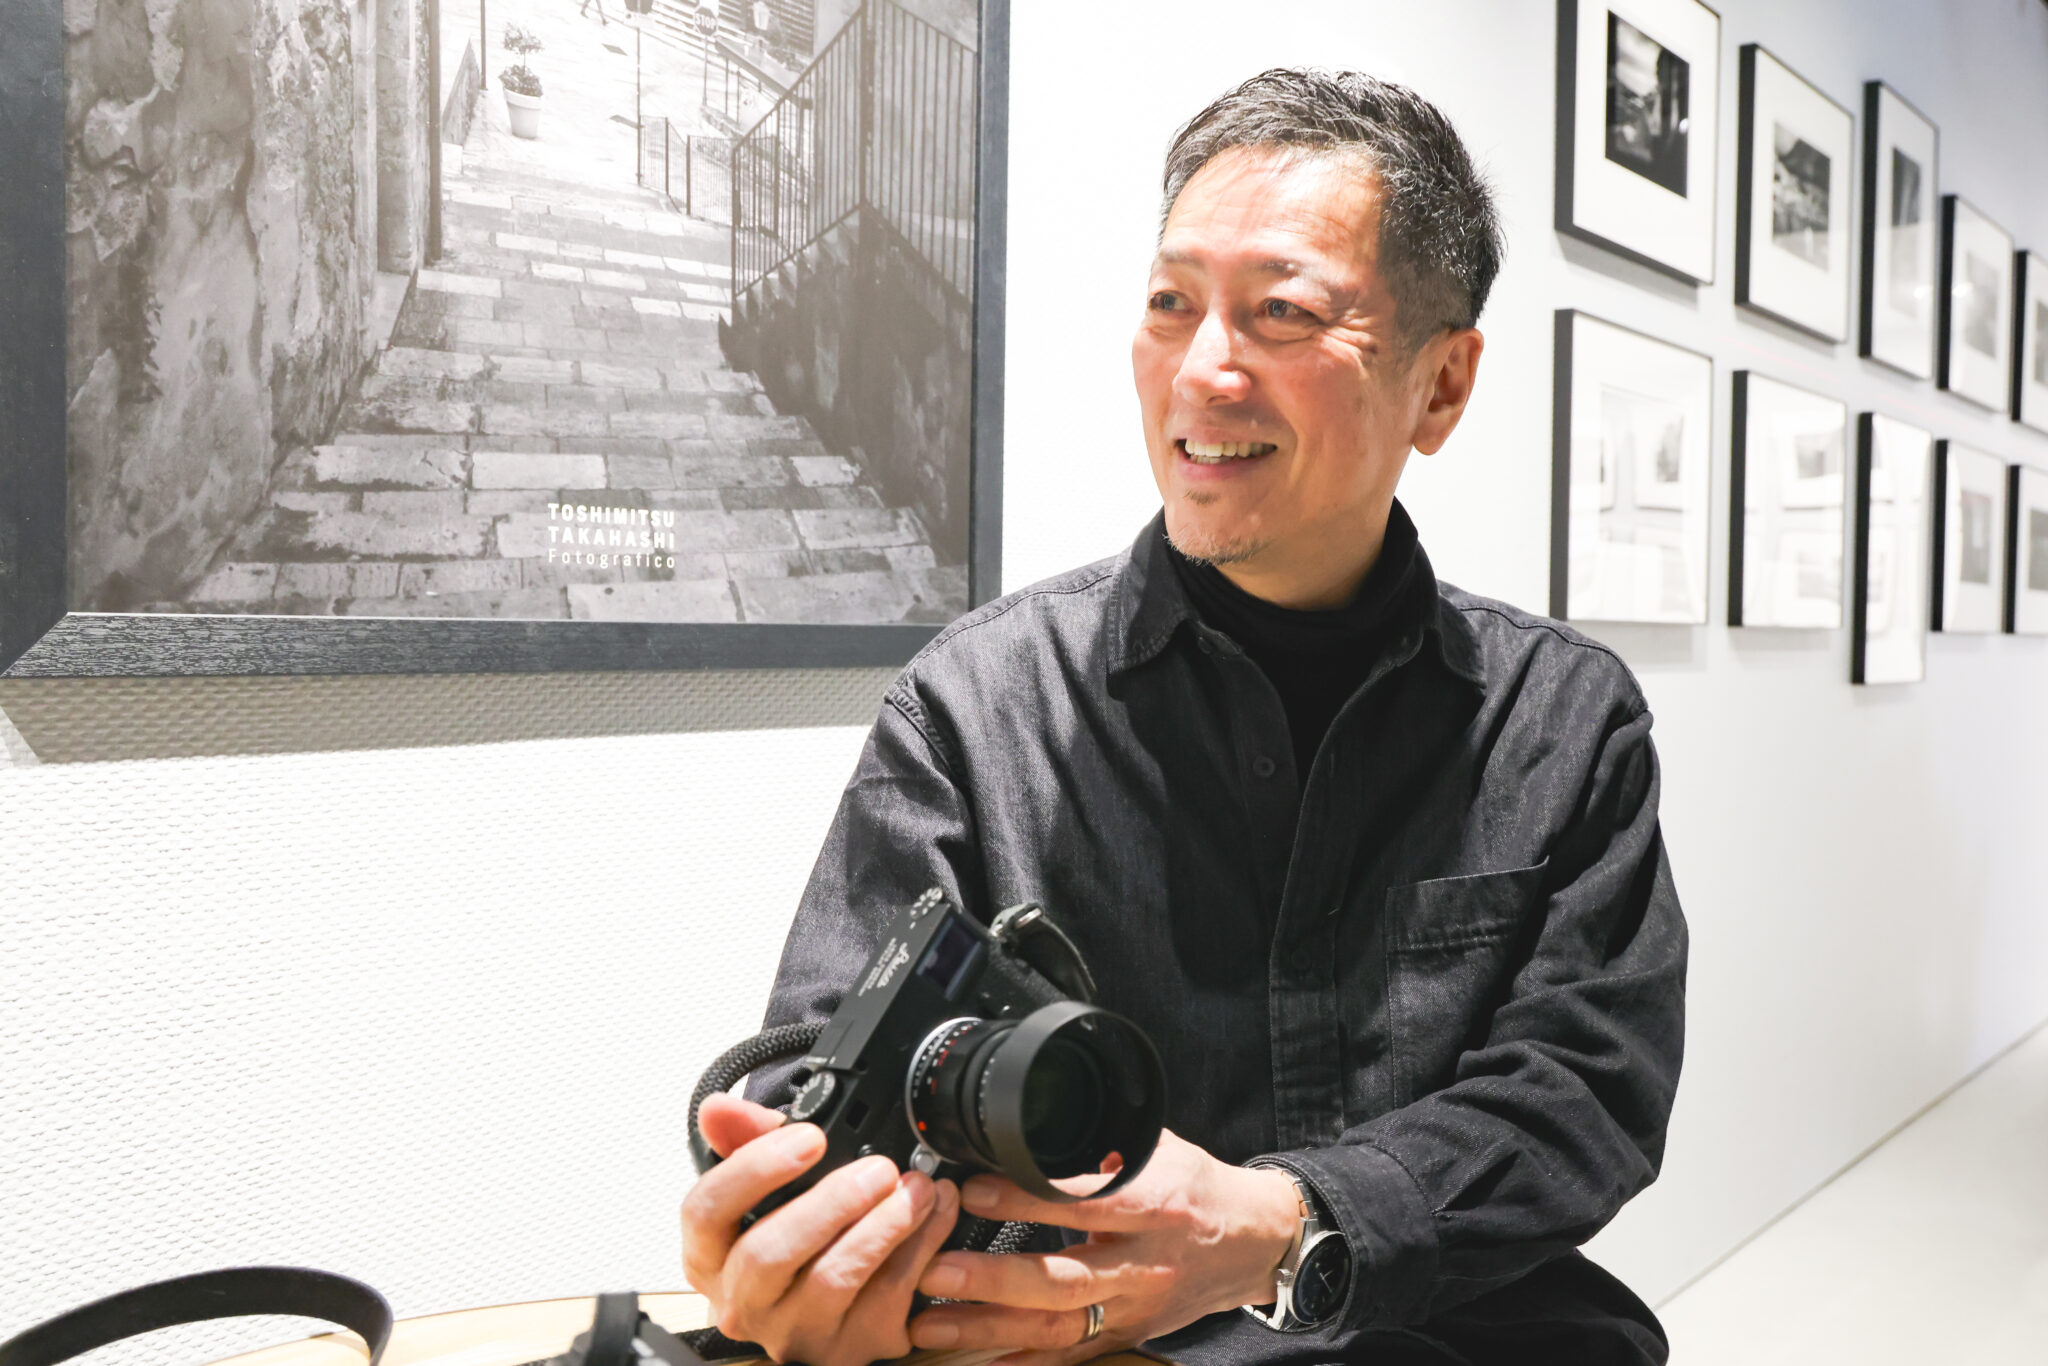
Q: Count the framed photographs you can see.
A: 11